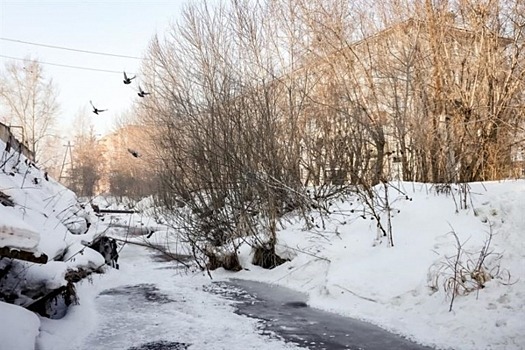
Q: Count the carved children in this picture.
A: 0